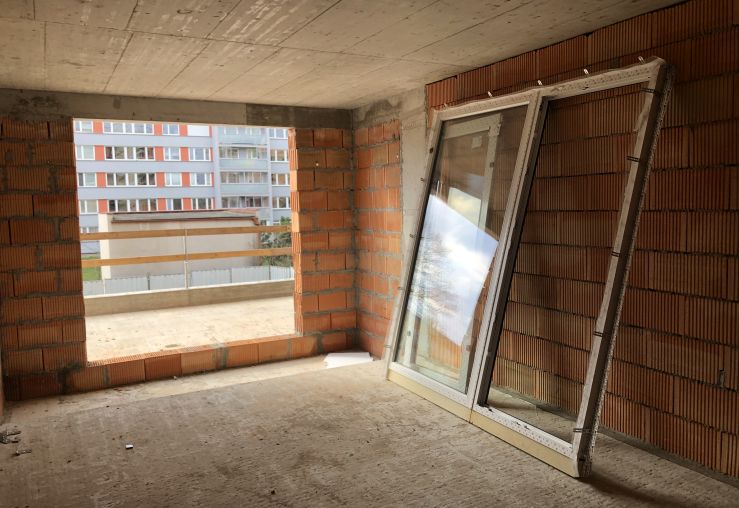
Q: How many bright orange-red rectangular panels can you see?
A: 12